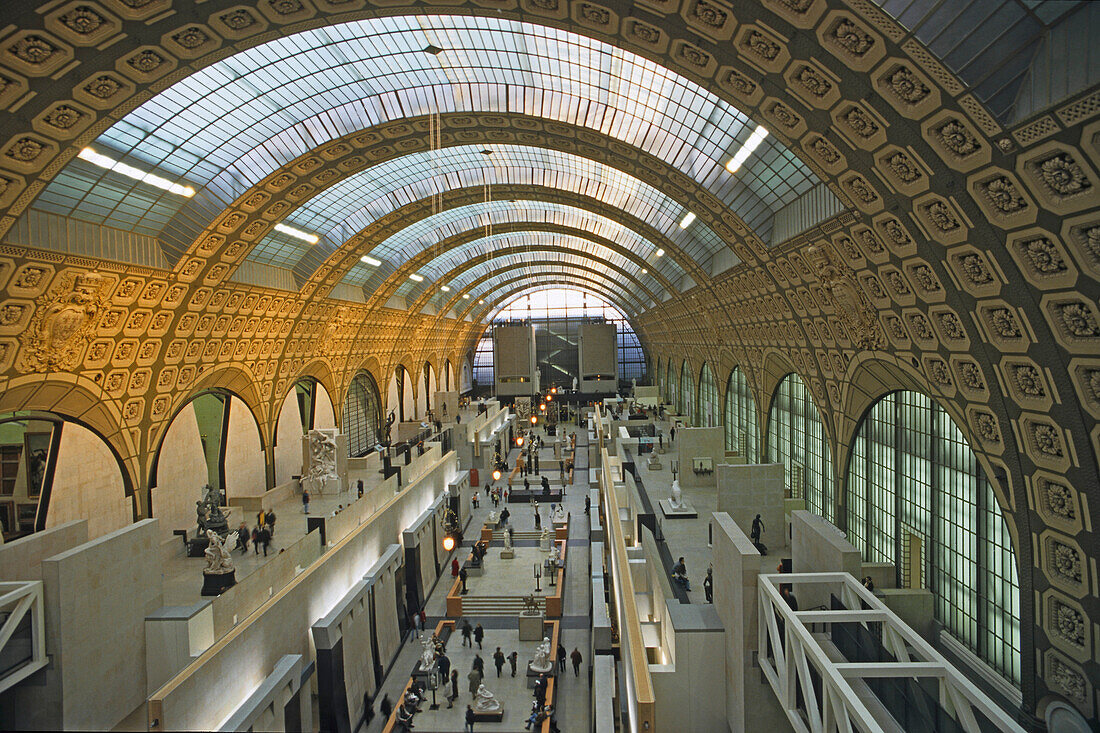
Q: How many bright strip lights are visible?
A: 11